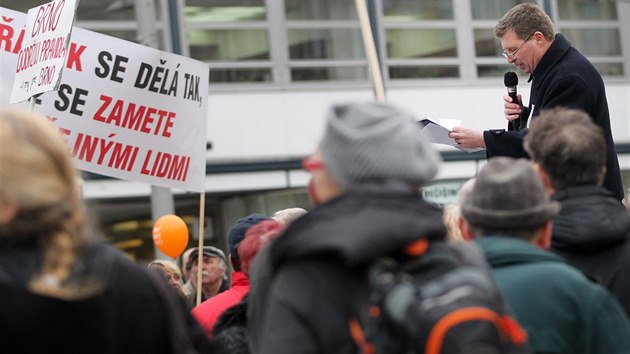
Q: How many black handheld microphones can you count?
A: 1